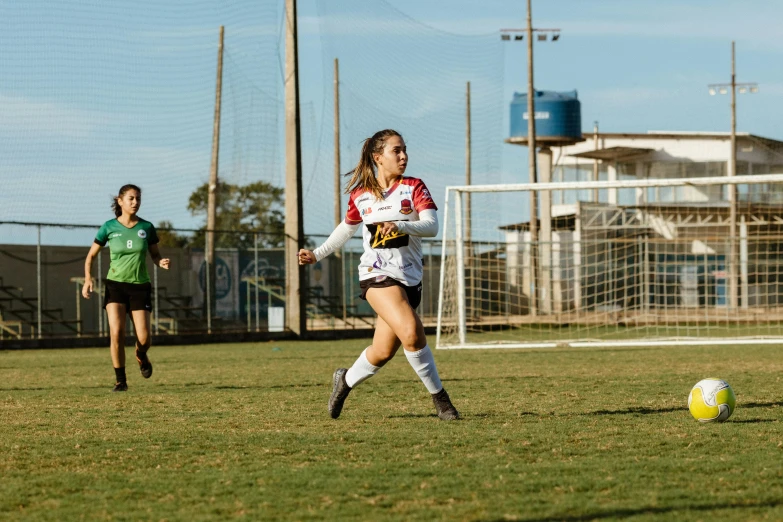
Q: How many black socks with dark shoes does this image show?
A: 2